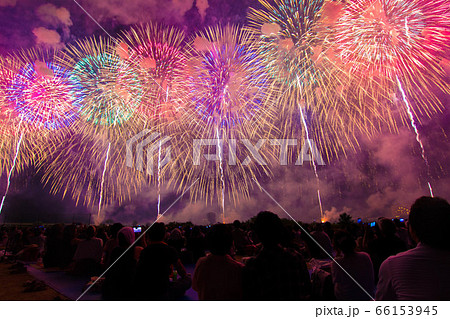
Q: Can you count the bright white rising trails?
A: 6